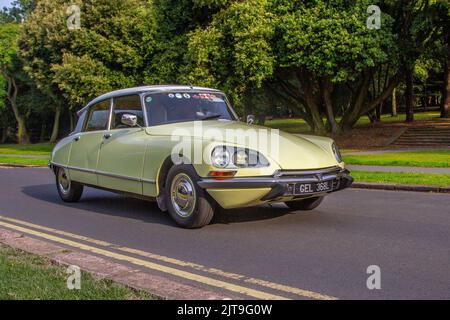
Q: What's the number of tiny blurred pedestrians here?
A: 0